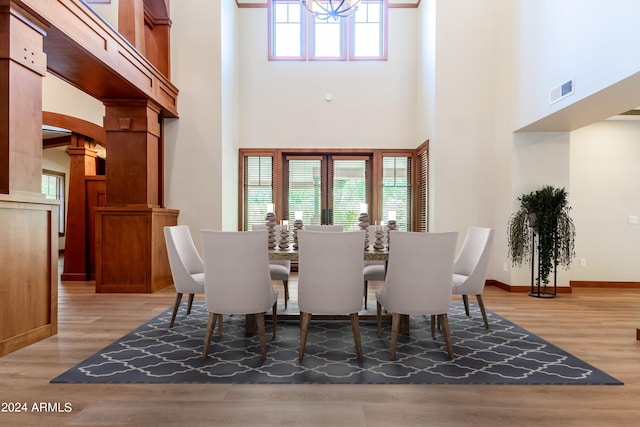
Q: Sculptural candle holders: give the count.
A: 6